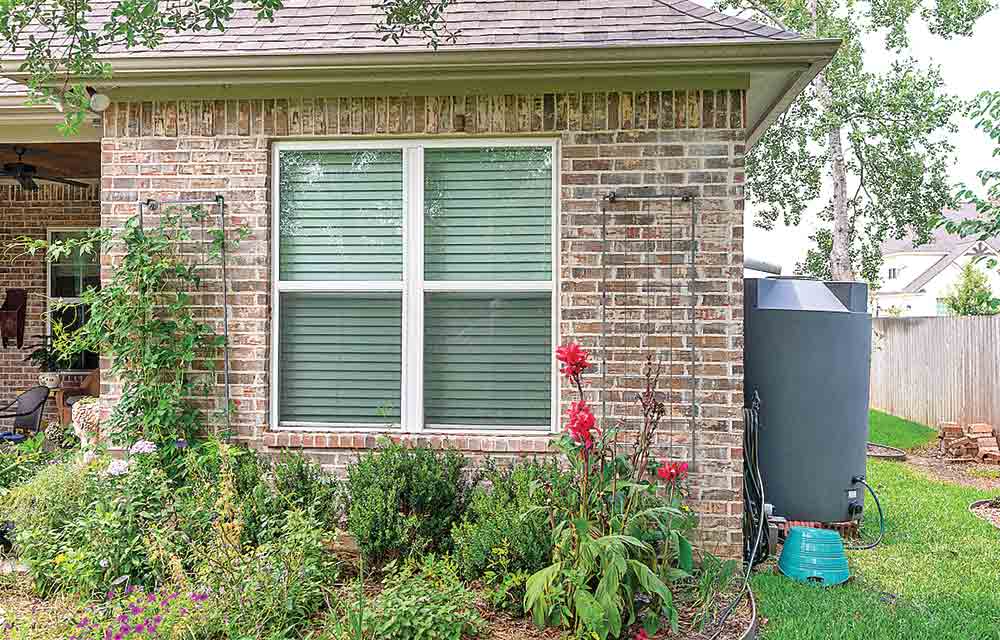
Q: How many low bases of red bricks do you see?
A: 1